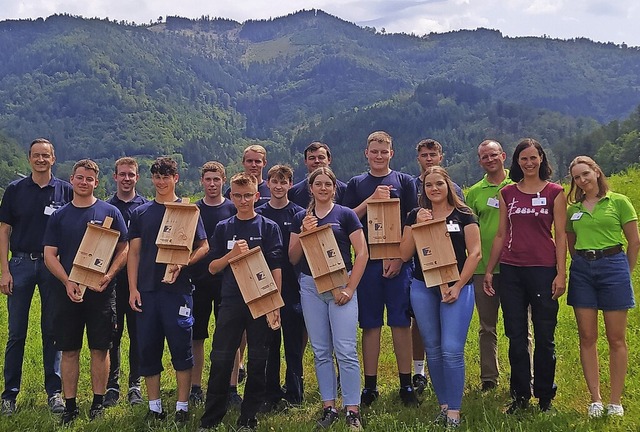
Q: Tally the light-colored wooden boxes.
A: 6